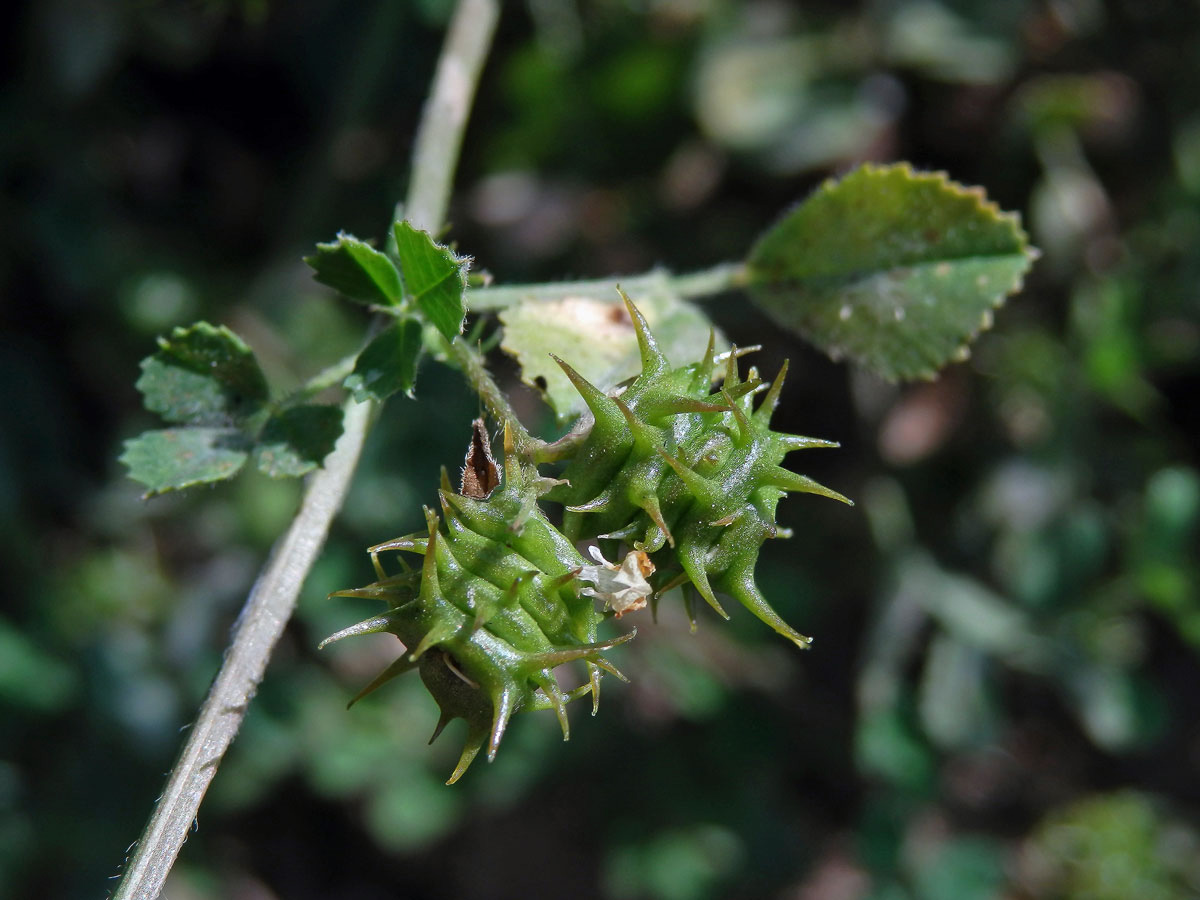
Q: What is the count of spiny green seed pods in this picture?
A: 2